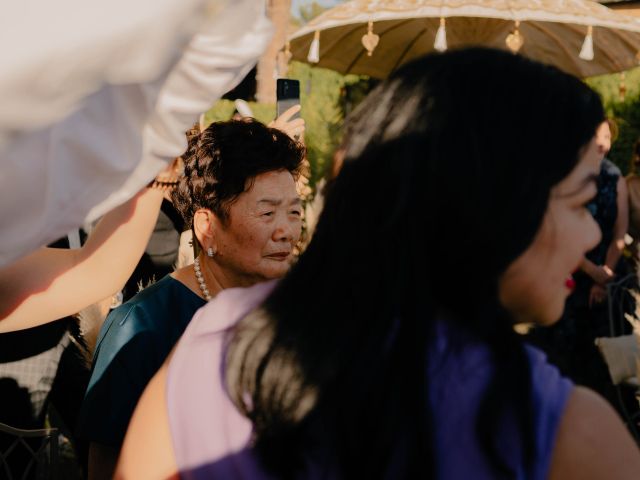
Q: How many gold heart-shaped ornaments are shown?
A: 2